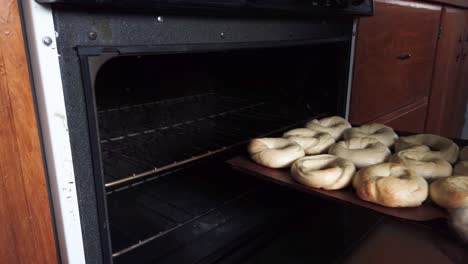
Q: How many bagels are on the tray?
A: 12